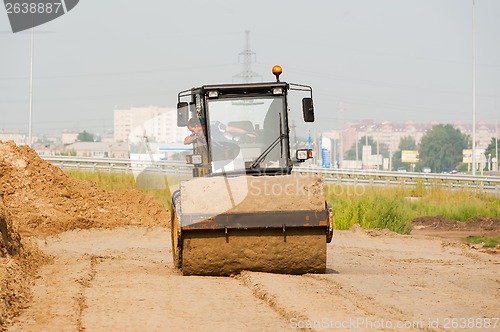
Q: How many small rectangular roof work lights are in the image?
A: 2